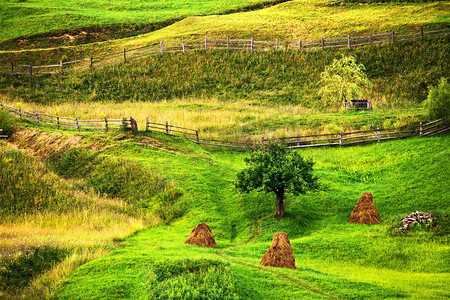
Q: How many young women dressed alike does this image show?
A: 0